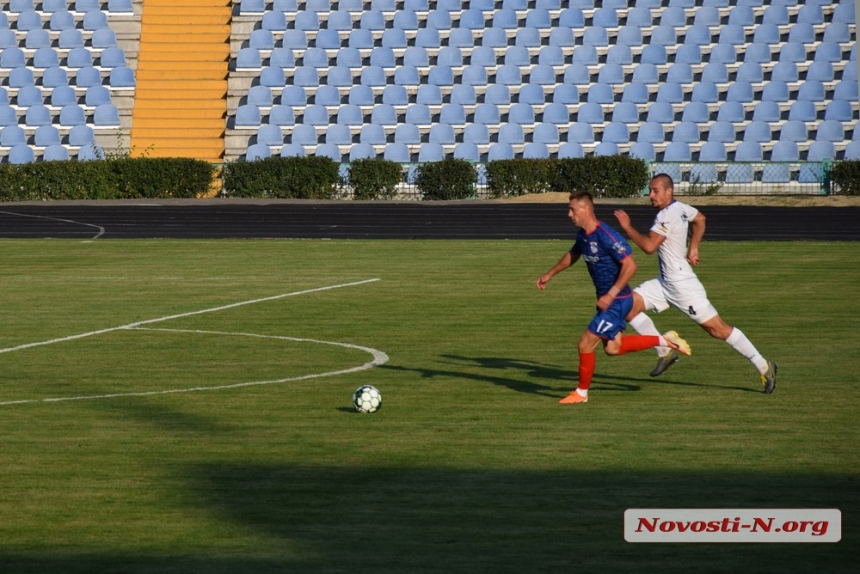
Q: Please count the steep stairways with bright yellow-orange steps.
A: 1